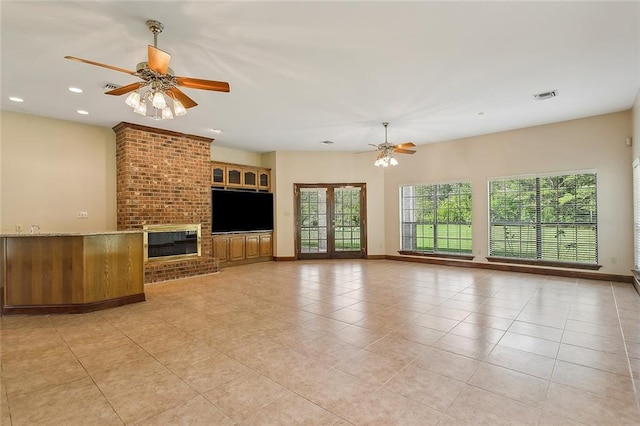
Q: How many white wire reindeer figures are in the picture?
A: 0